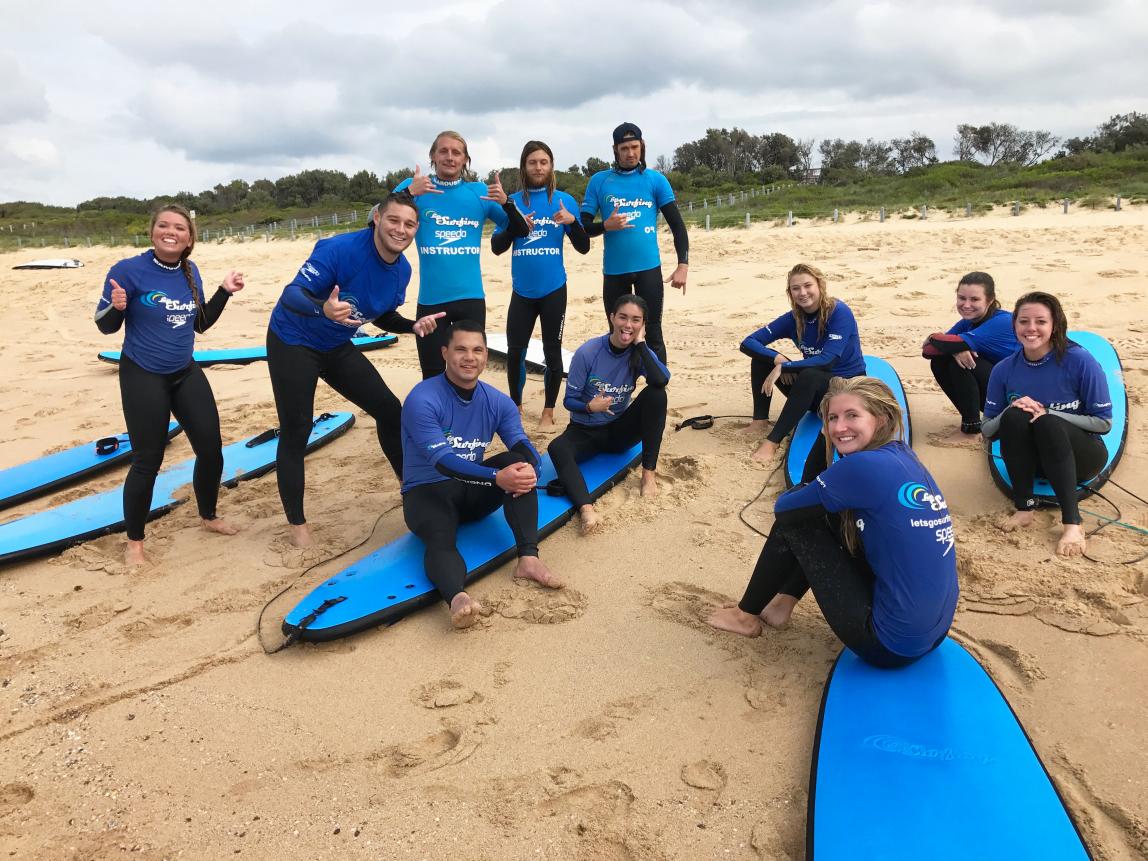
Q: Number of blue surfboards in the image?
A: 7